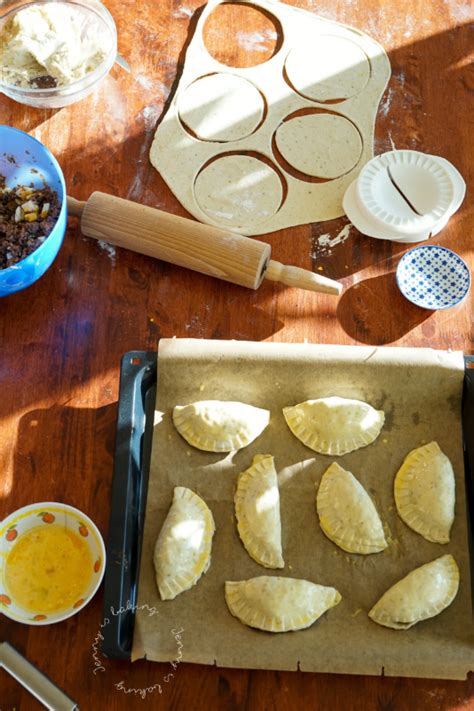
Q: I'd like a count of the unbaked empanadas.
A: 8